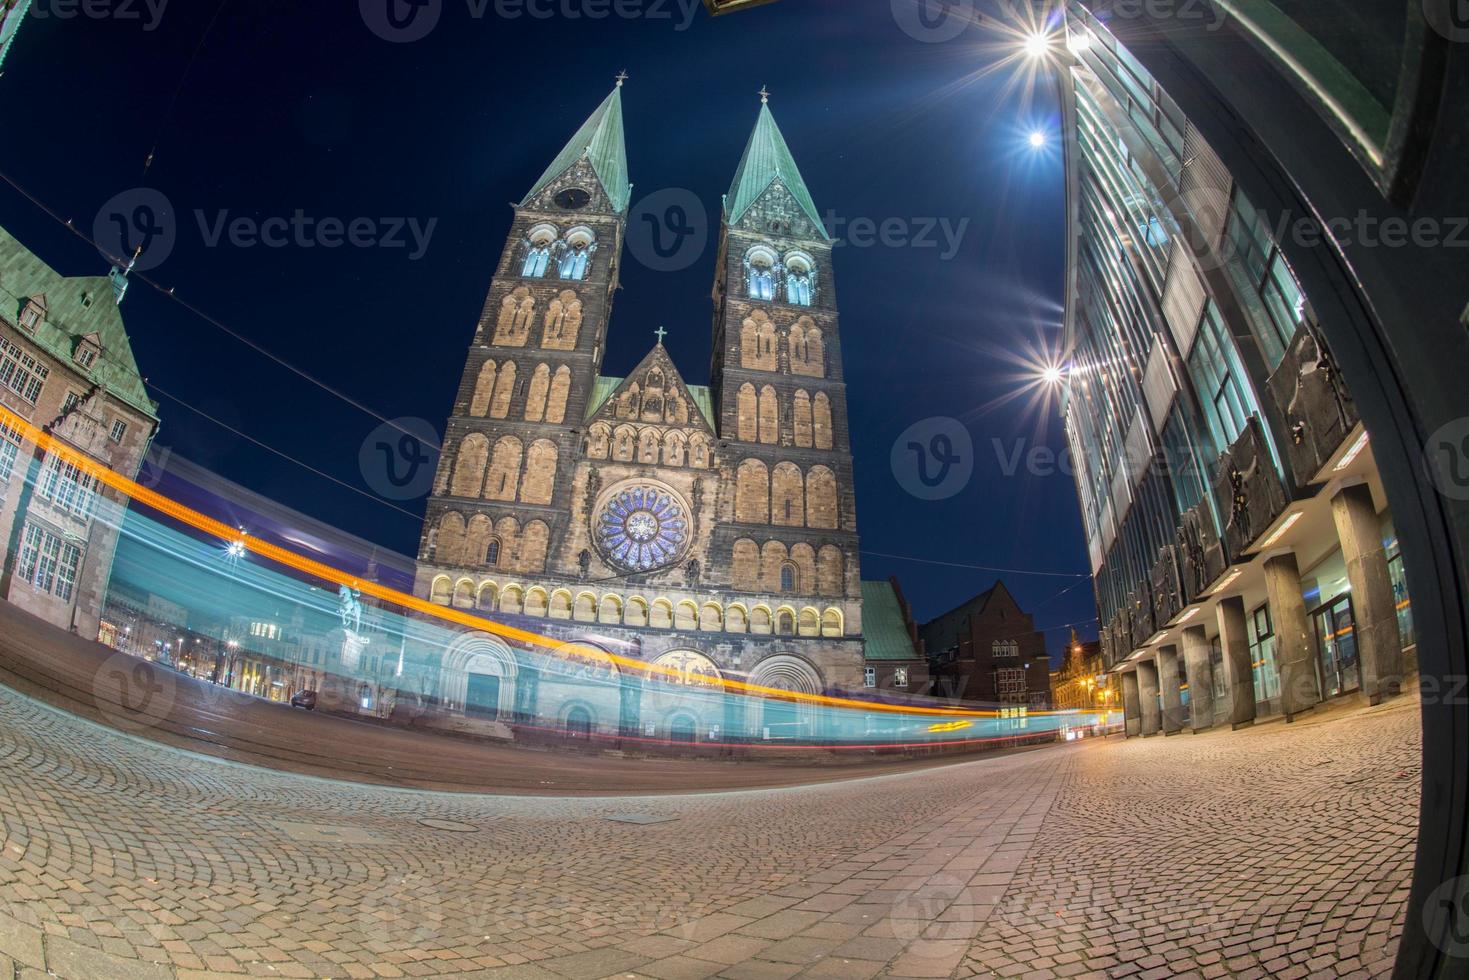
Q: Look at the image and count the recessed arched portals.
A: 4